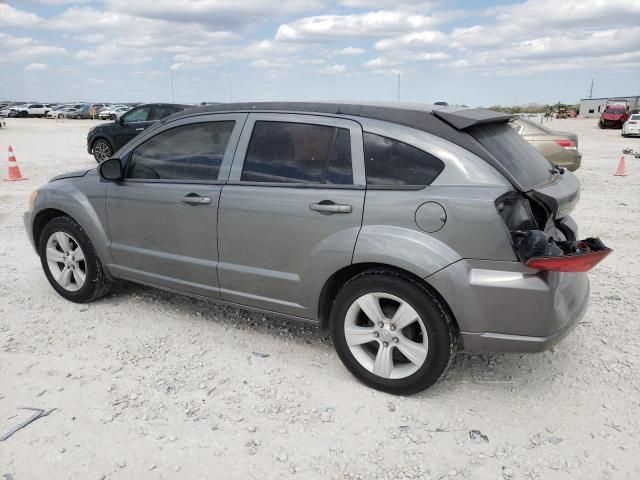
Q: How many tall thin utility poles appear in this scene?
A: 4